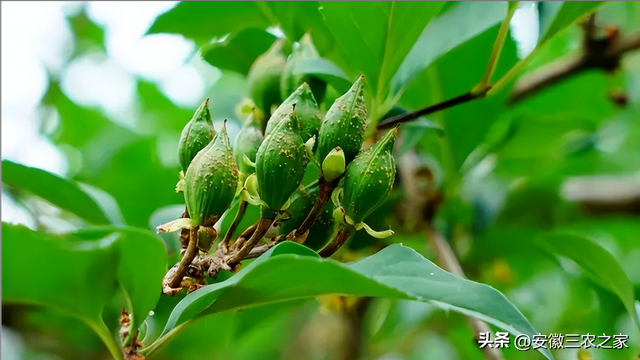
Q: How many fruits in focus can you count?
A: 6